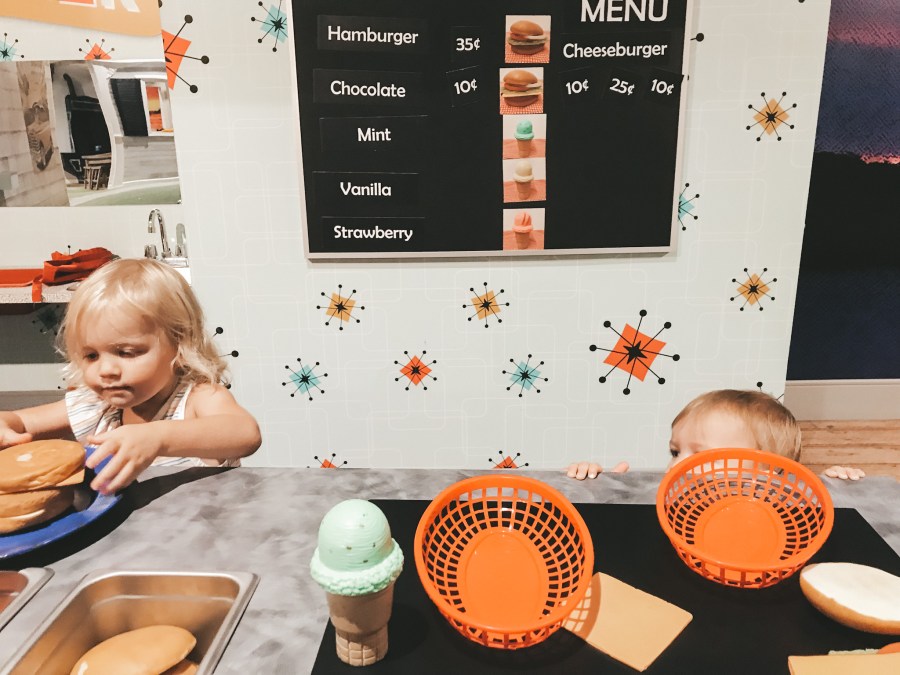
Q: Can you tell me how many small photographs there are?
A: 5